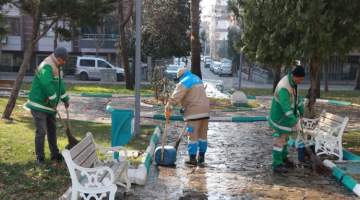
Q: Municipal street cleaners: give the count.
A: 3